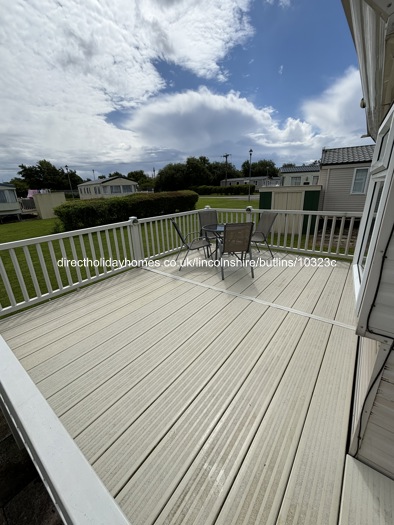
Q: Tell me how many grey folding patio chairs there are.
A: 4